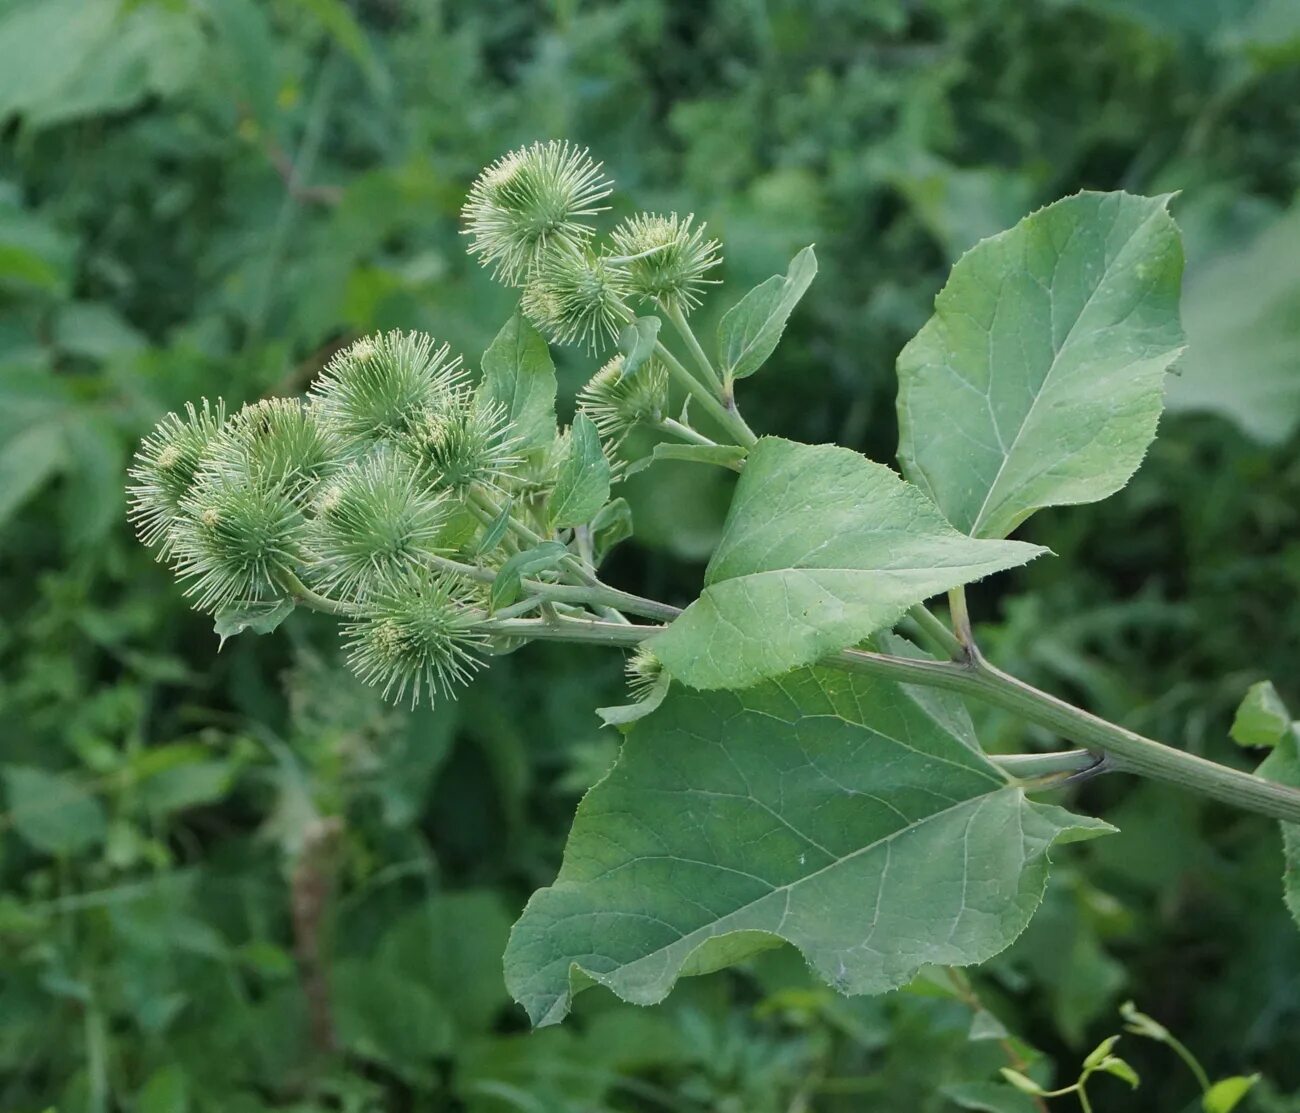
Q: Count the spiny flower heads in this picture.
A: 13